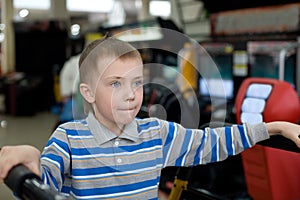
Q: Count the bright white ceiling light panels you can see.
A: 3